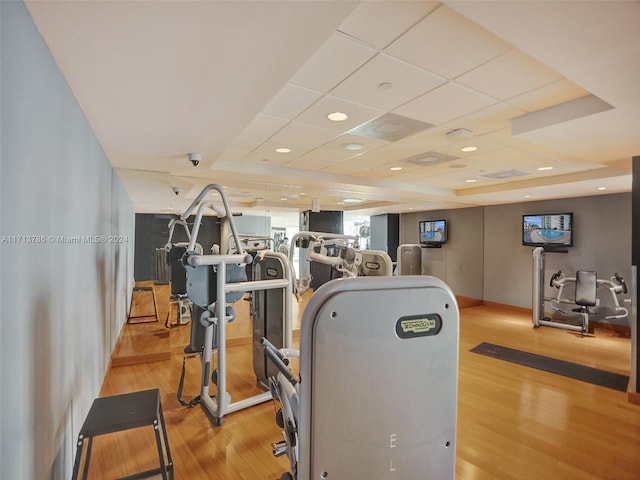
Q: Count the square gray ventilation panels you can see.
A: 3